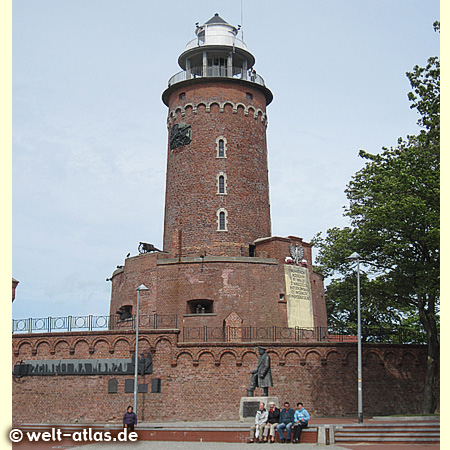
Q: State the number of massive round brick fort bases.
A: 1